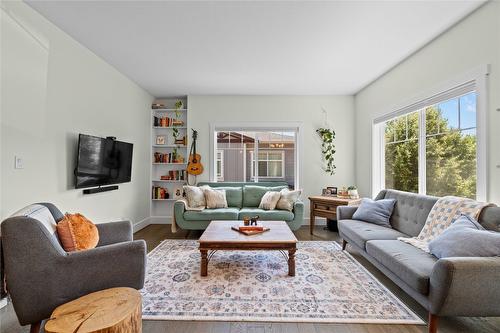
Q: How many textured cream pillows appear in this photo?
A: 4